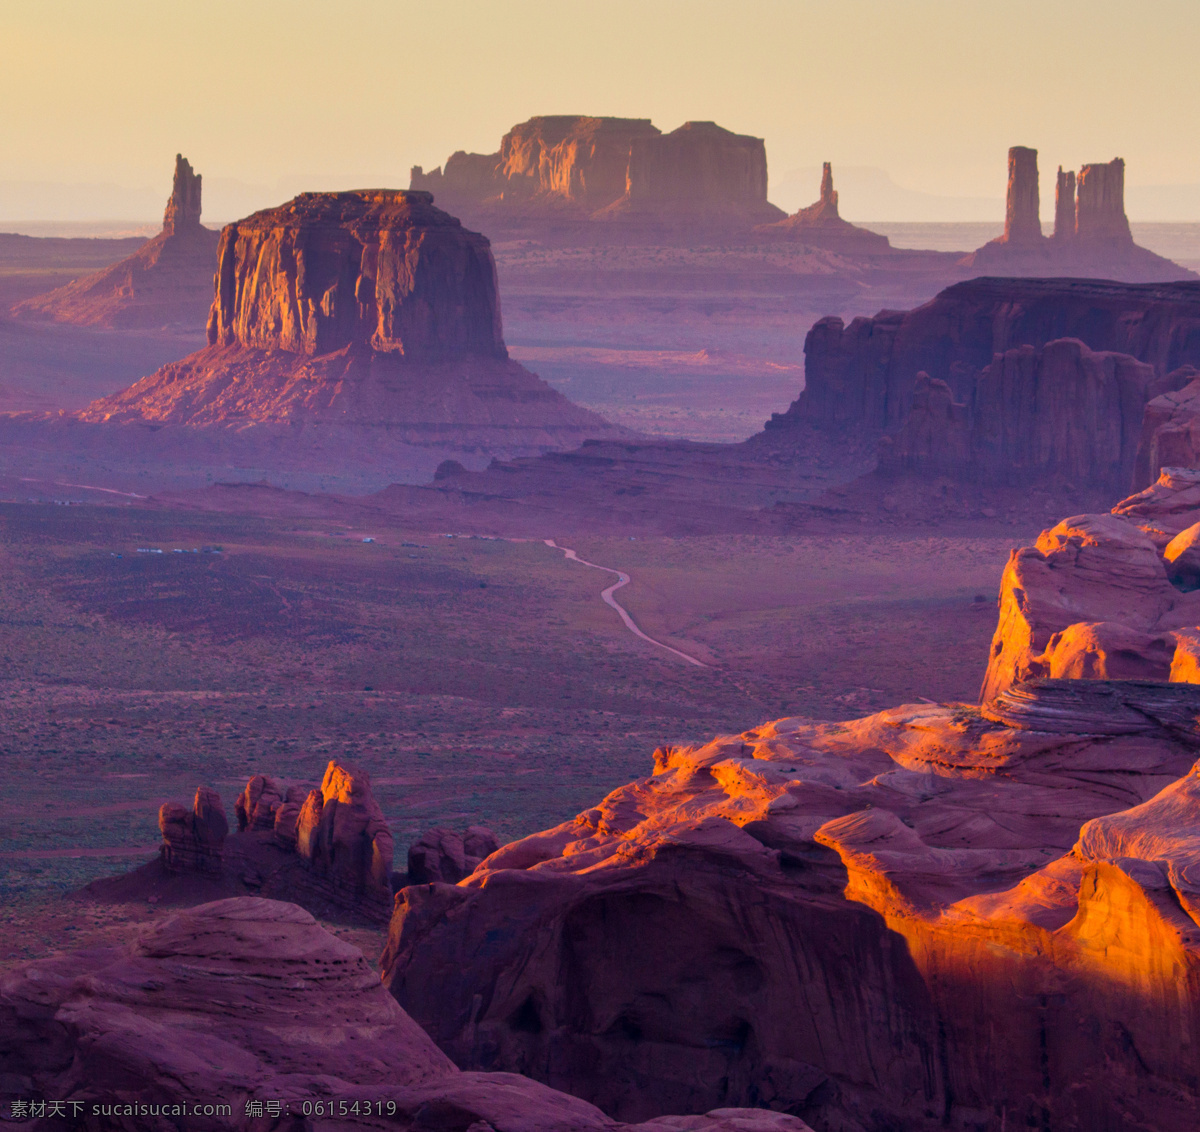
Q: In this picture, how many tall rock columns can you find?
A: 5